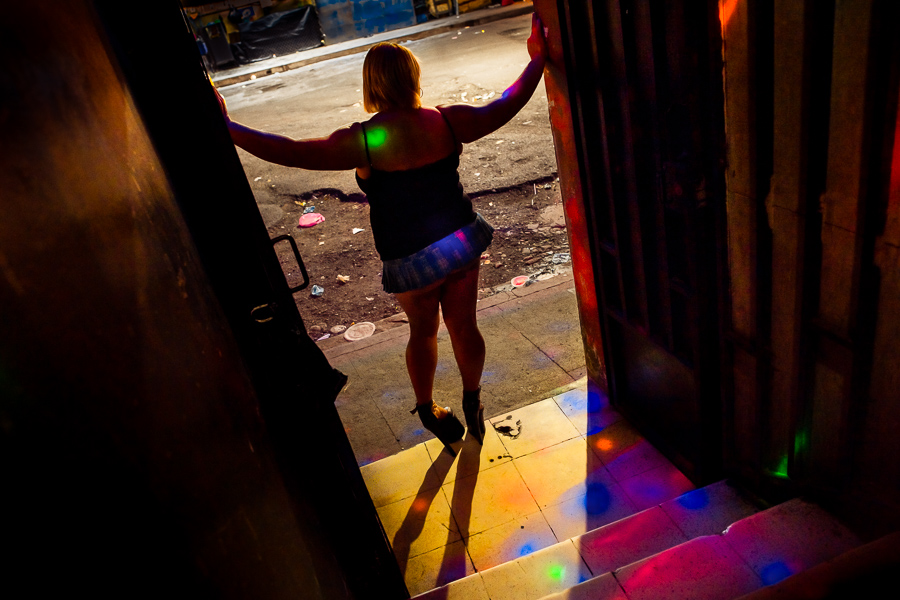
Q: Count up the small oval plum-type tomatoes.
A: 0